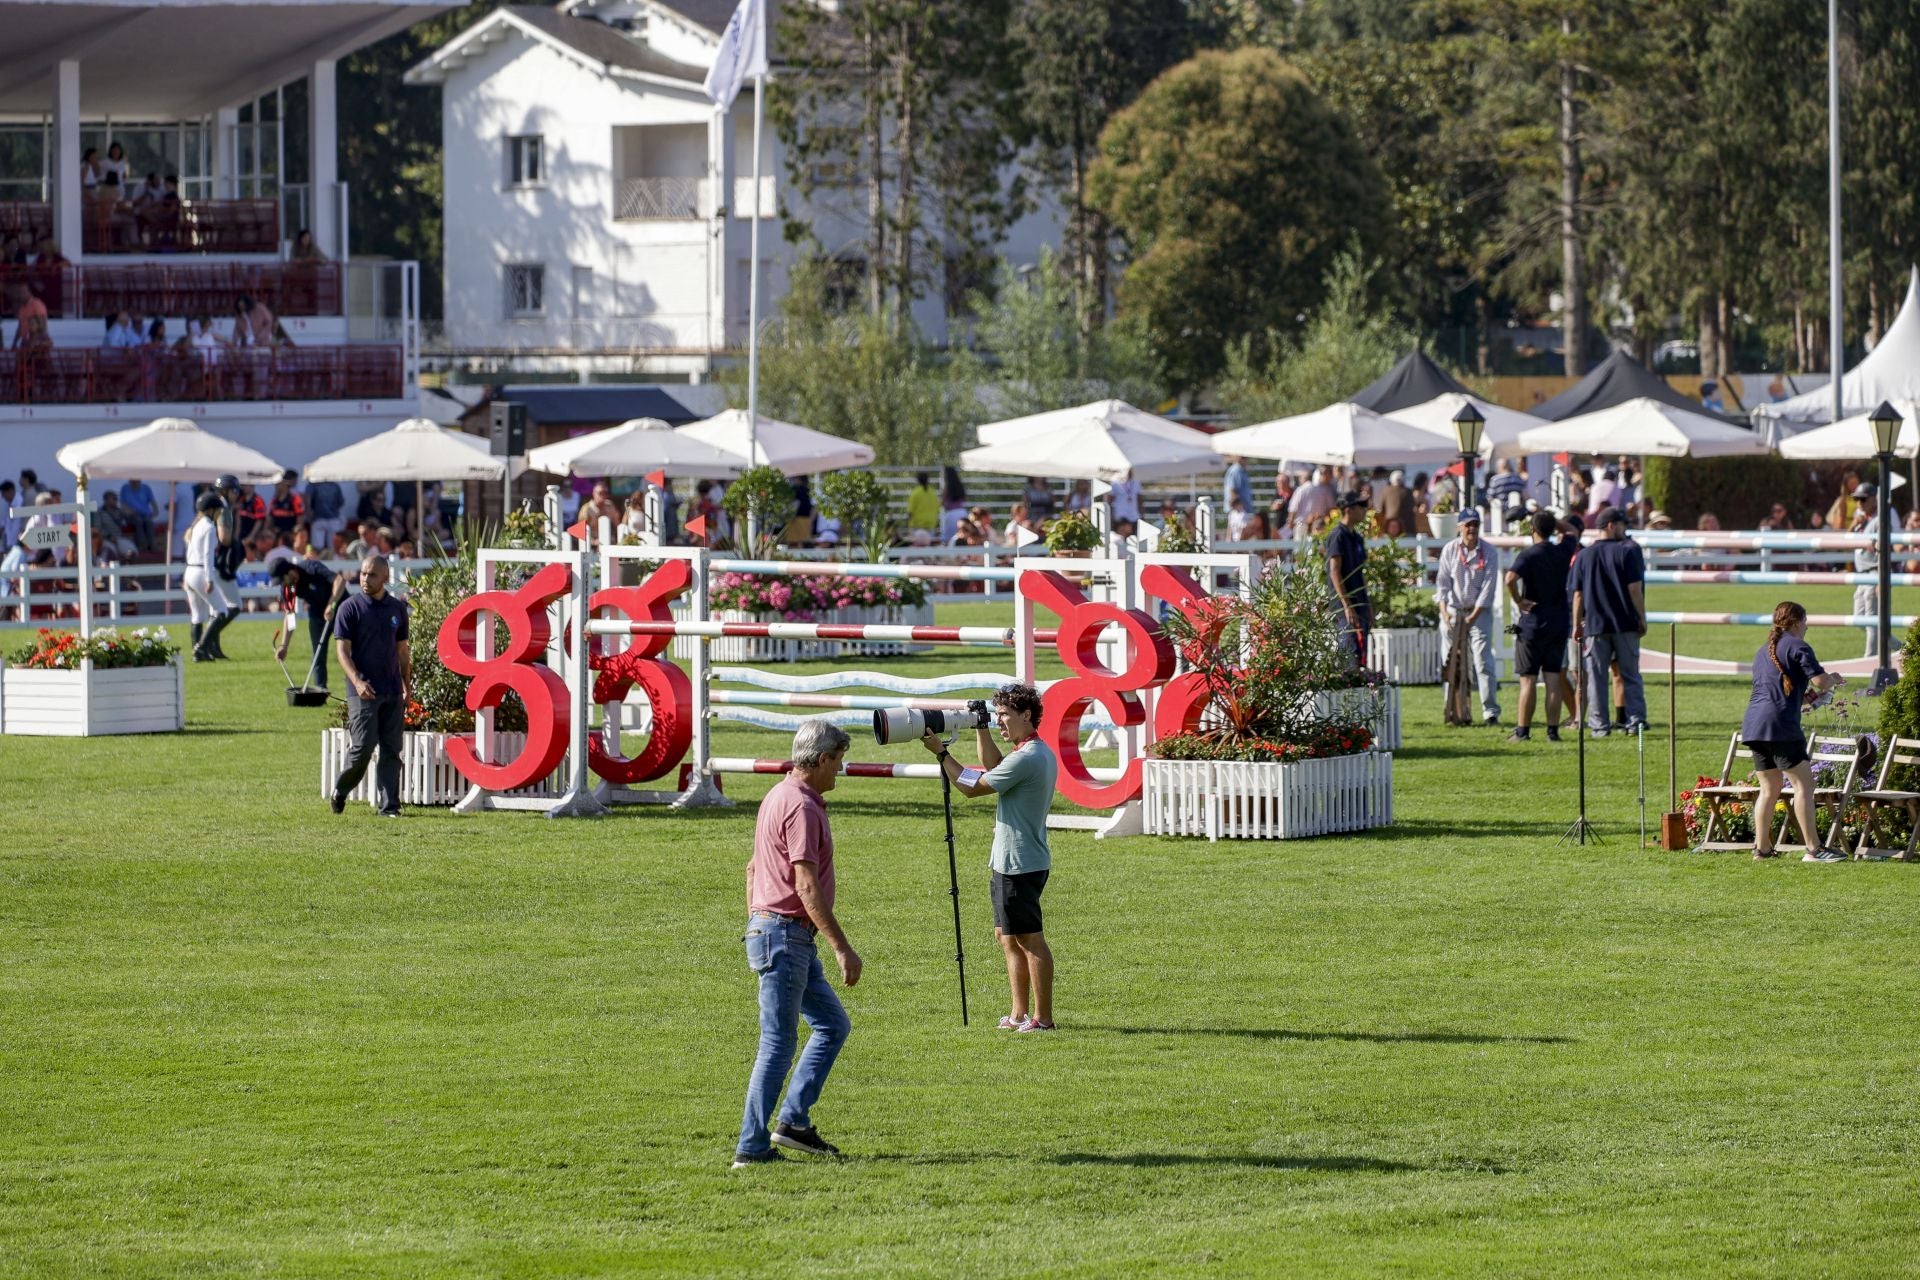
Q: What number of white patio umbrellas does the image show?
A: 10